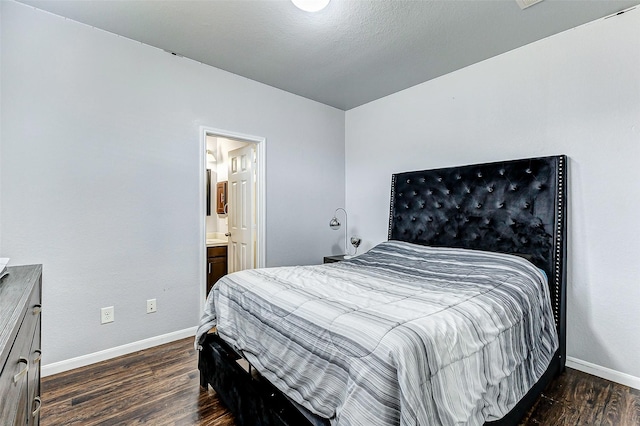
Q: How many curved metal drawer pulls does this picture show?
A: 4